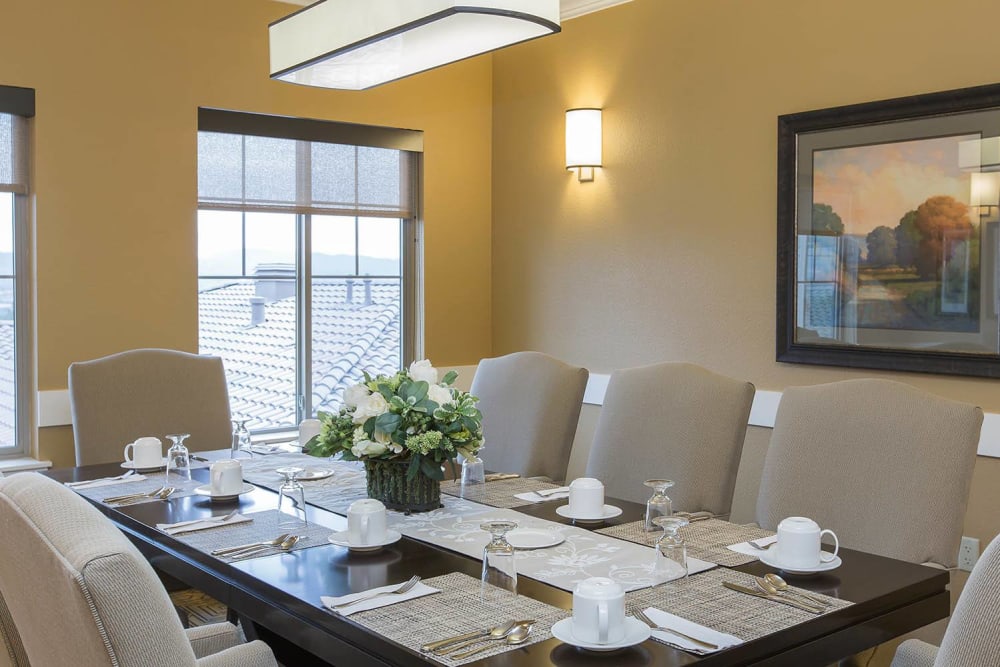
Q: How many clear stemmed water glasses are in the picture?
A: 7